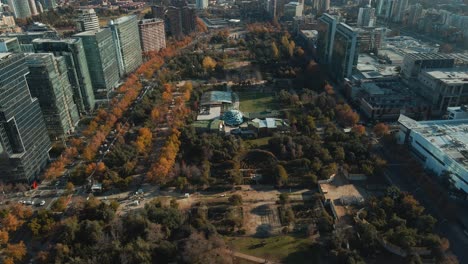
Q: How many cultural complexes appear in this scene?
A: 1